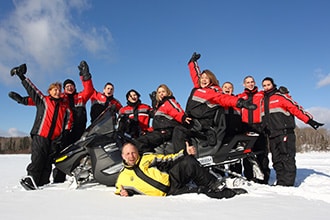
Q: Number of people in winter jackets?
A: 10